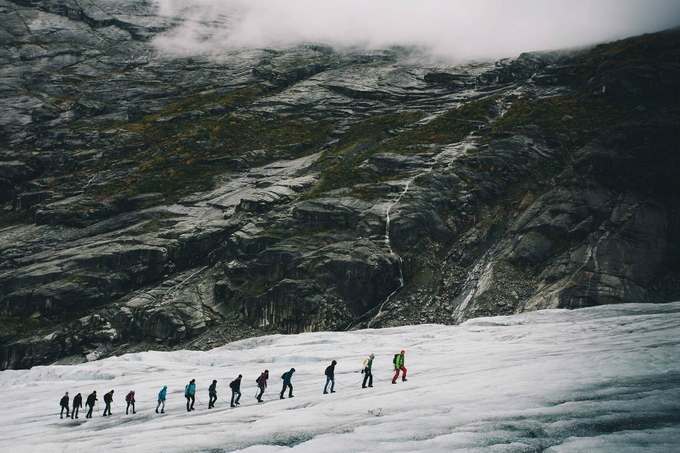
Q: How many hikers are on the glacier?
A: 14